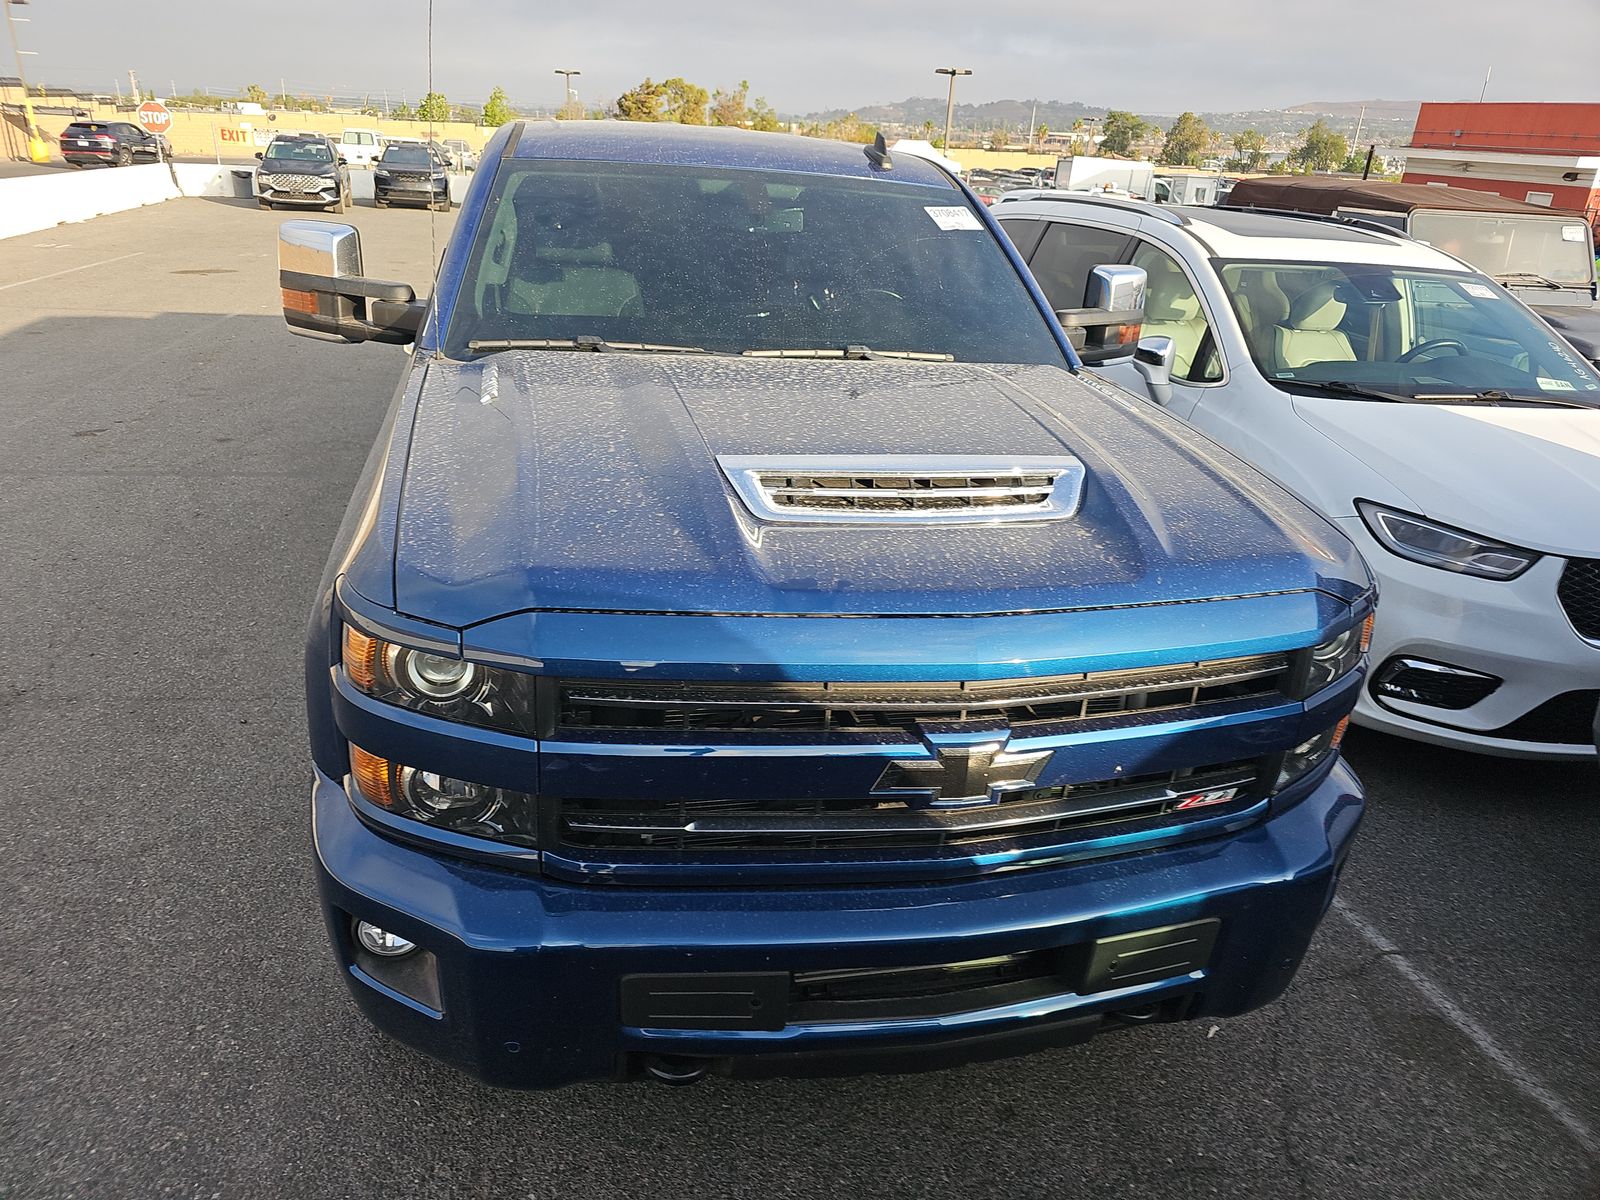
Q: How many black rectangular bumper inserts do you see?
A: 2